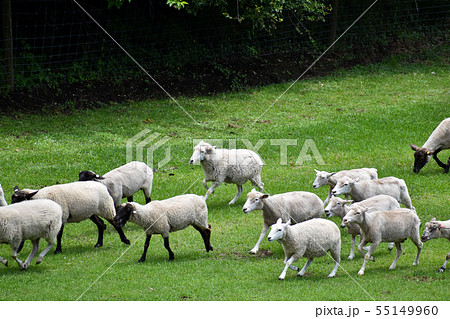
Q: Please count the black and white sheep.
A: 4